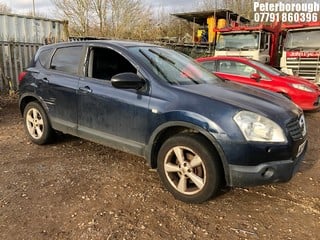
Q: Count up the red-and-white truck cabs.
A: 2